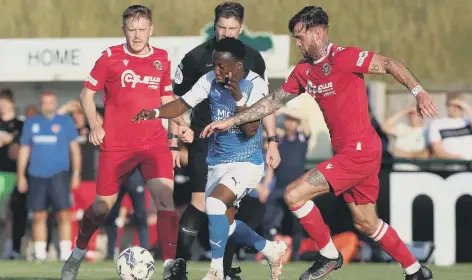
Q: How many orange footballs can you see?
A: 0